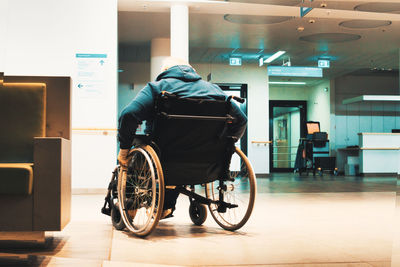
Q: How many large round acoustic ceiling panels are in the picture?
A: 4